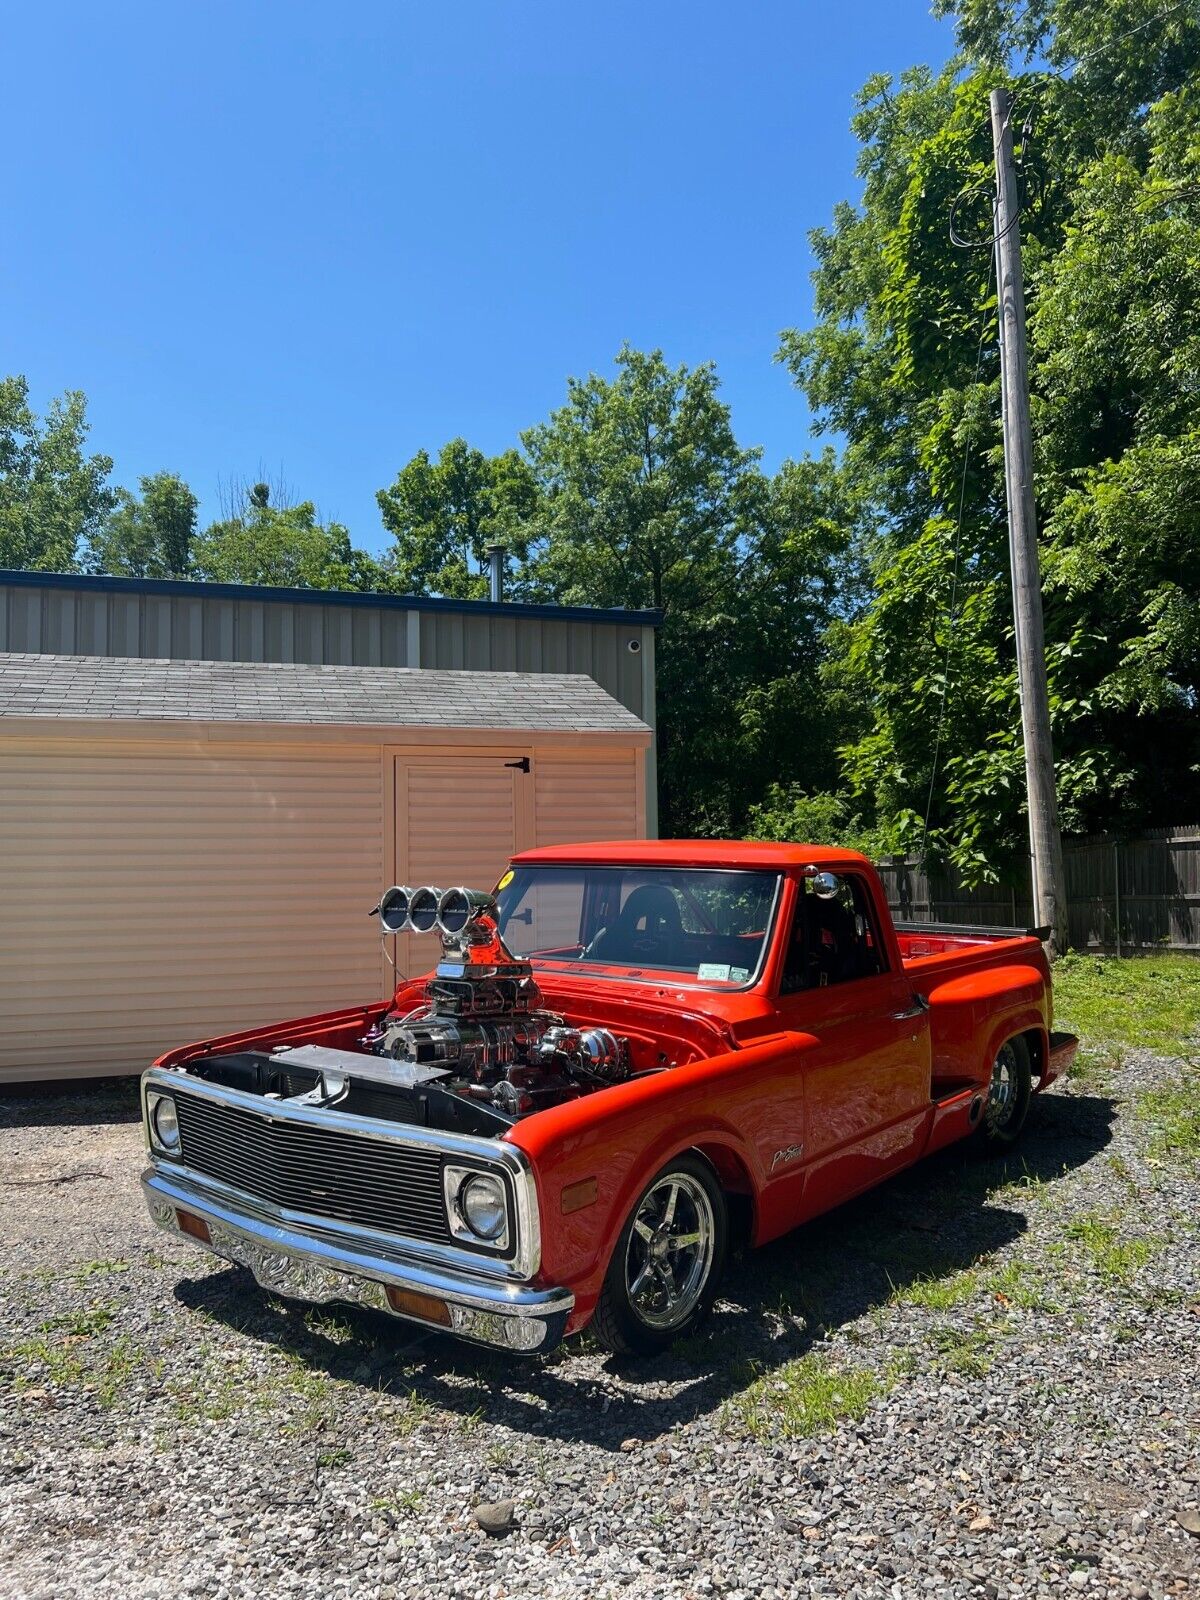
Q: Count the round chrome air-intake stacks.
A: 3